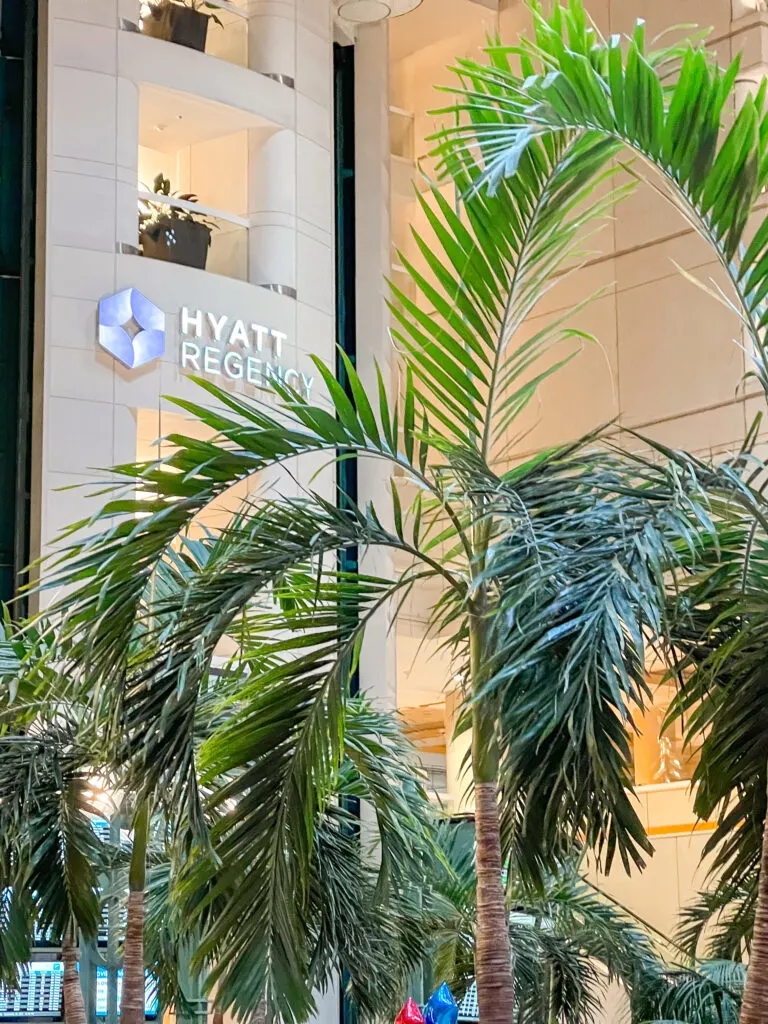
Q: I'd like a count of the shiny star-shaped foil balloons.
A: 2